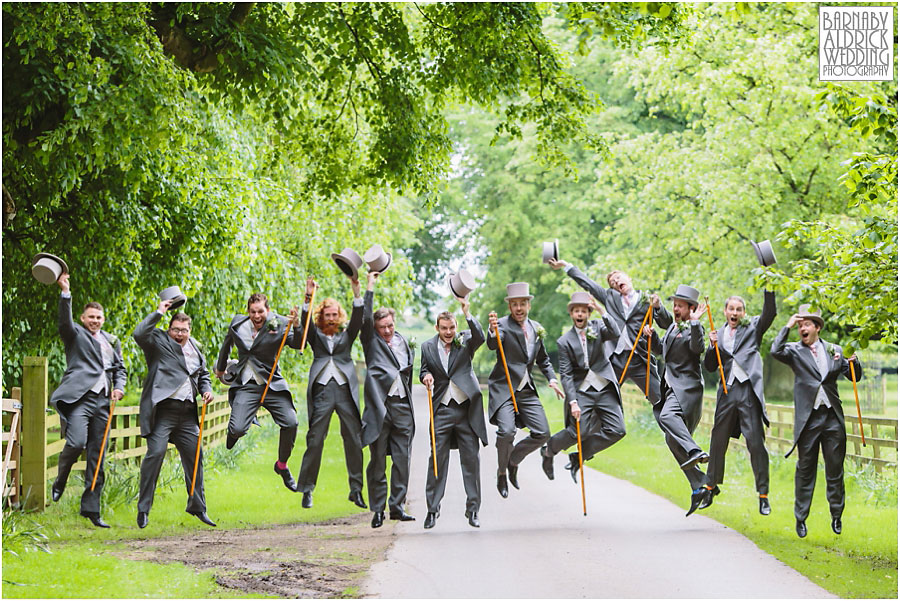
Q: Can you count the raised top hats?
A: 7